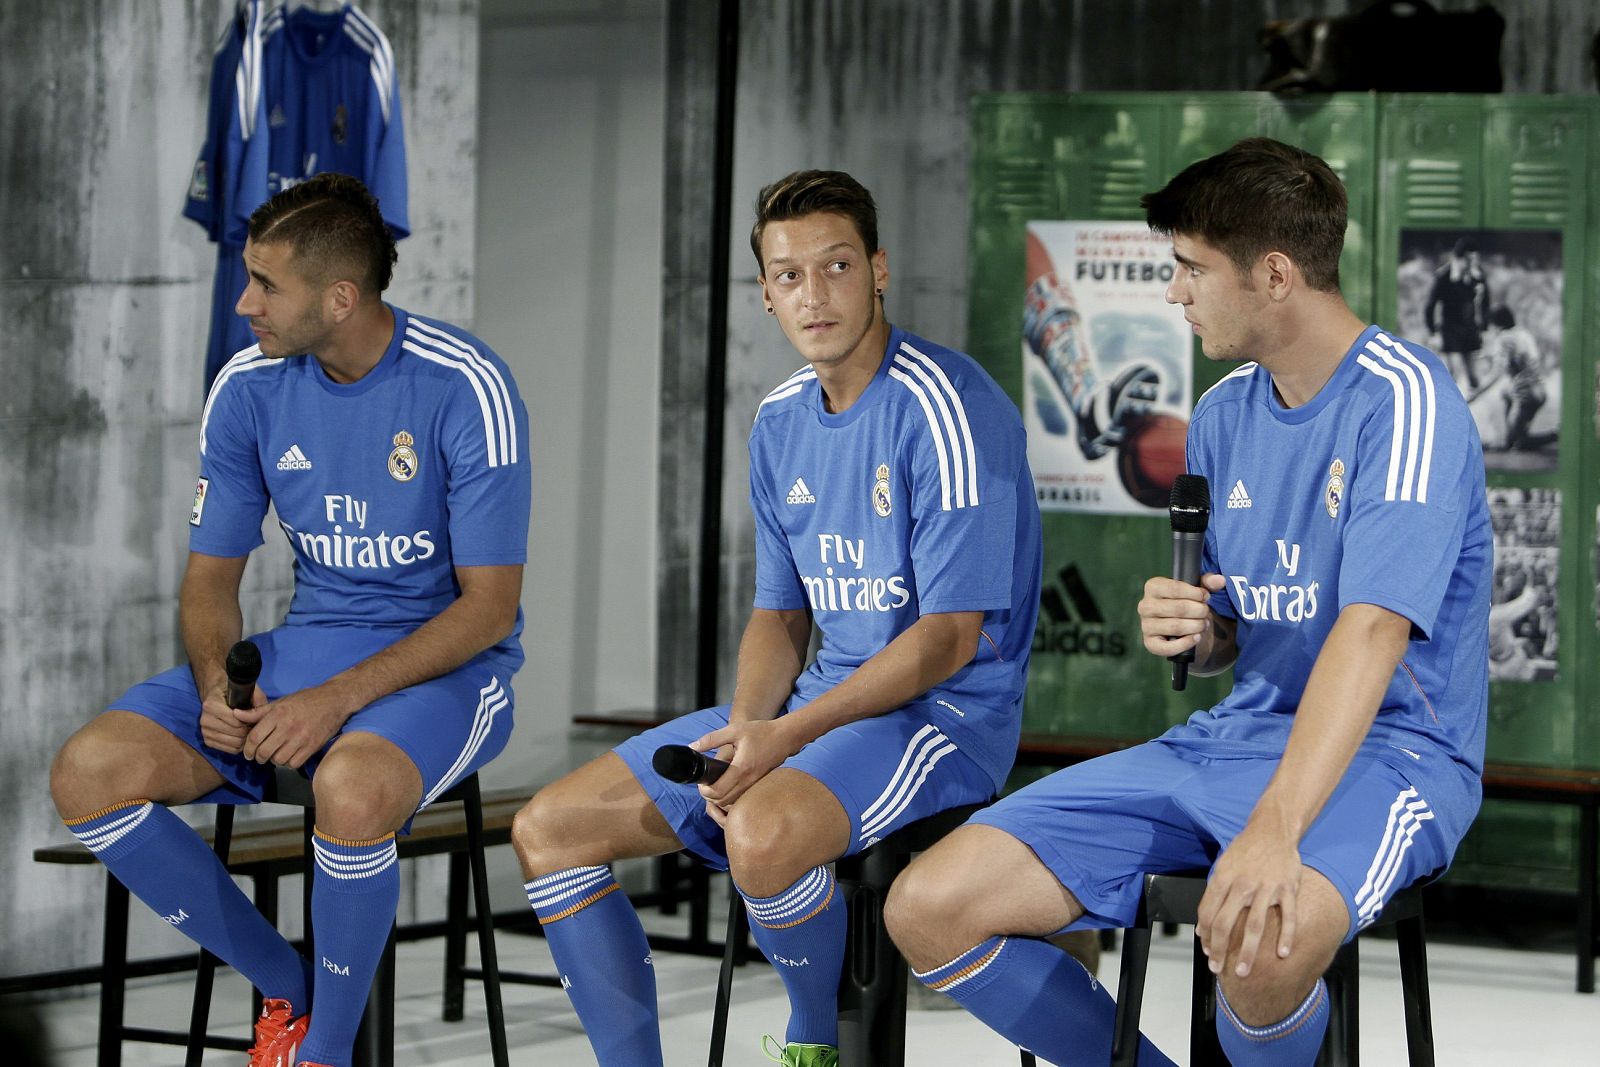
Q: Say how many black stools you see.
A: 3